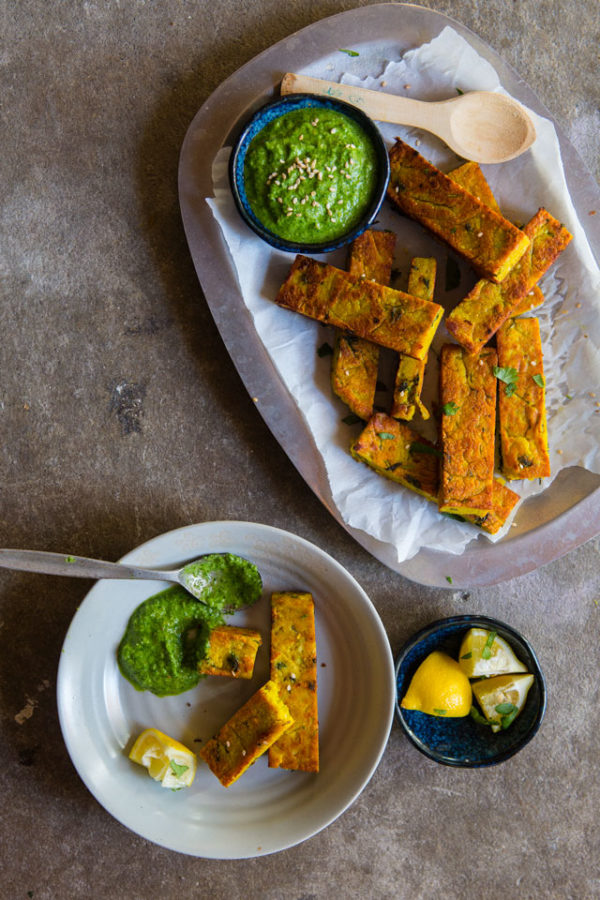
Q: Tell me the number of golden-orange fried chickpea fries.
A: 12